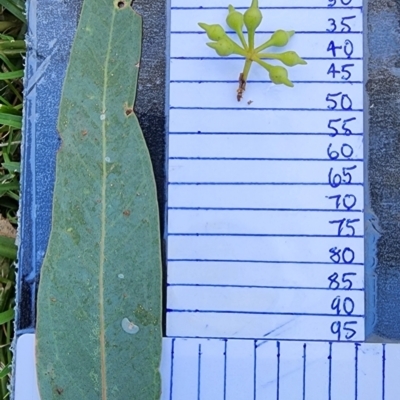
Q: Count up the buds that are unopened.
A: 7